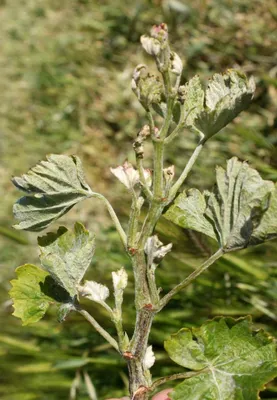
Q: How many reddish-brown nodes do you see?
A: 5